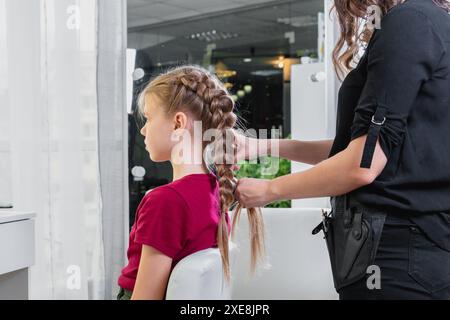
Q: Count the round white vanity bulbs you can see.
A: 3